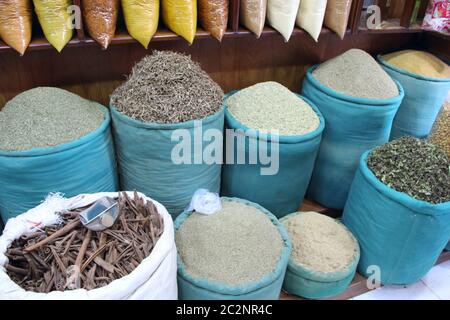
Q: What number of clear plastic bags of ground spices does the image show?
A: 10